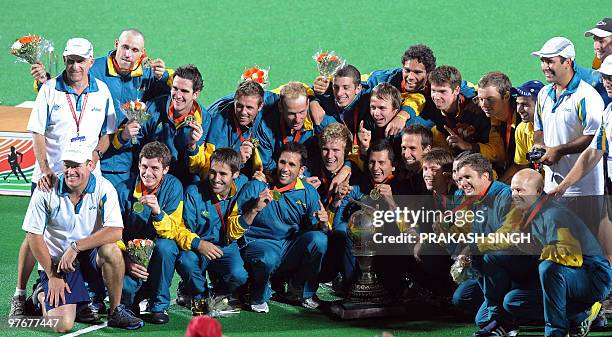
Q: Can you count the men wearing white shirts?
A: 4